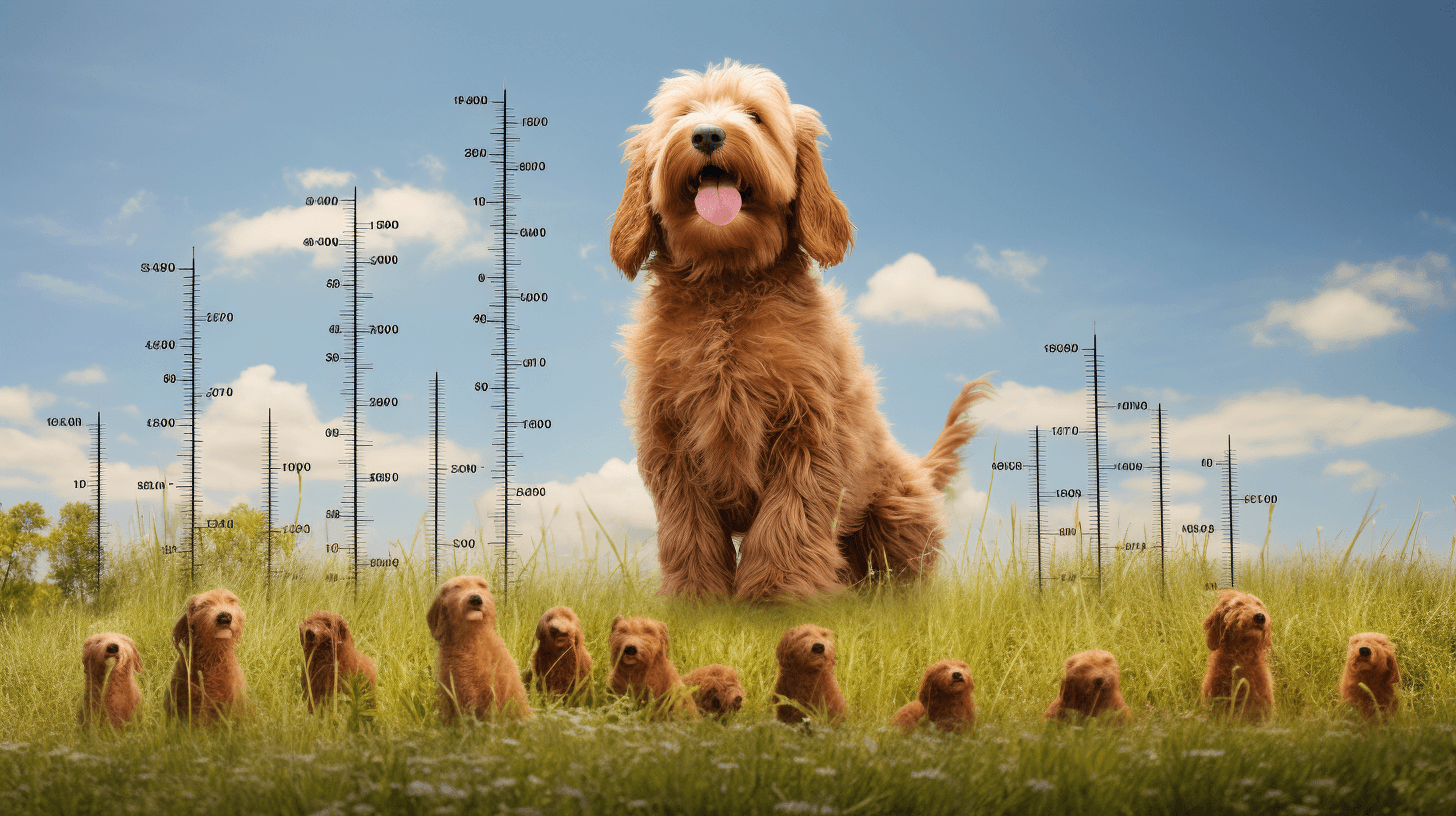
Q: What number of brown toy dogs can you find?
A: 12